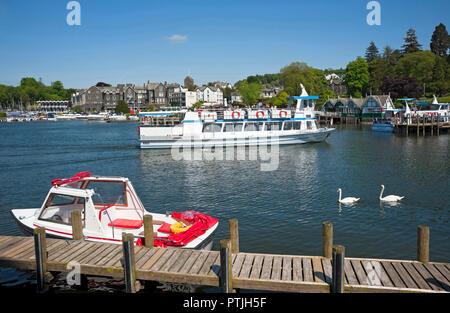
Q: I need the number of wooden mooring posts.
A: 9